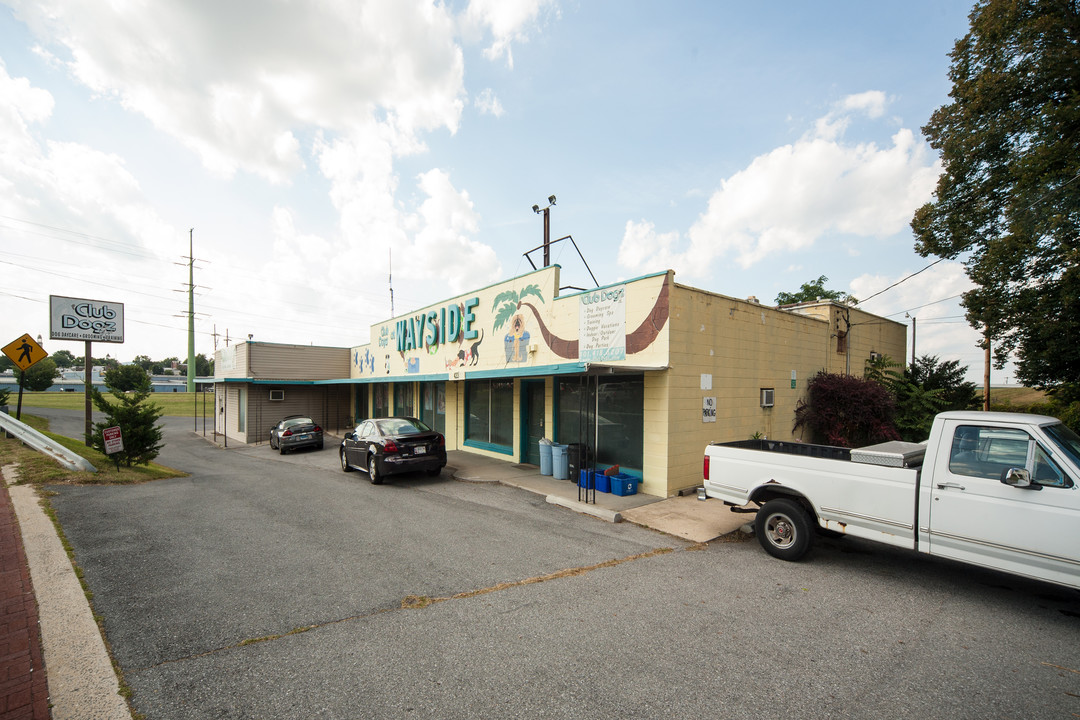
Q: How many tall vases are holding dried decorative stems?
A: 0